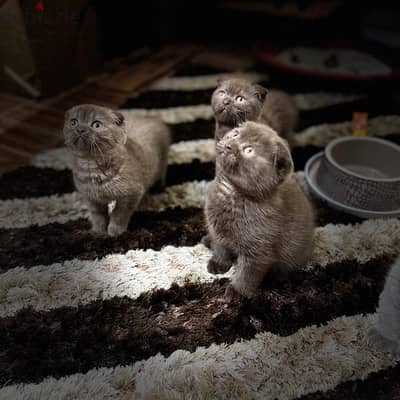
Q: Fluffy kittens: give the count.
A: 3